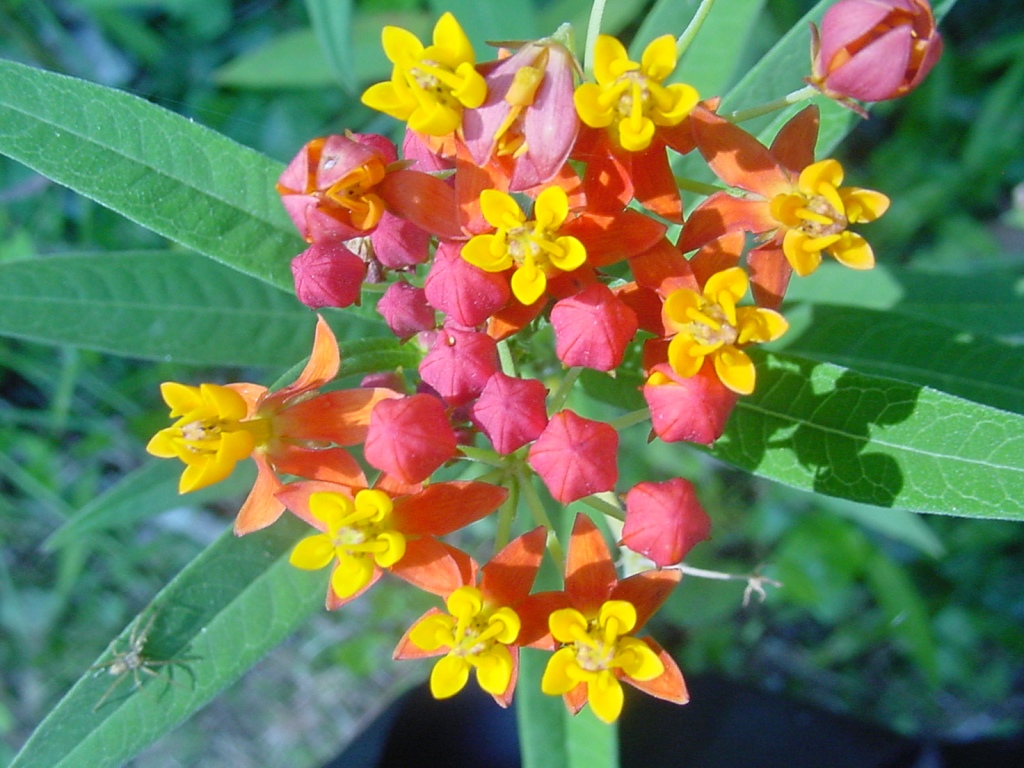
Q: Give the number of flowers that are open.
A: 9